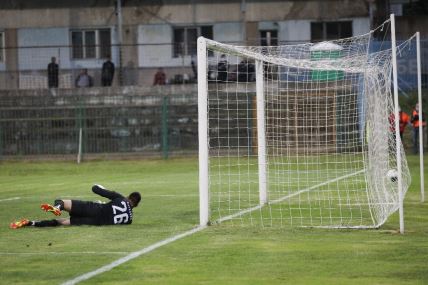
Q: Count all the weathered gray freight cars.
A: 0